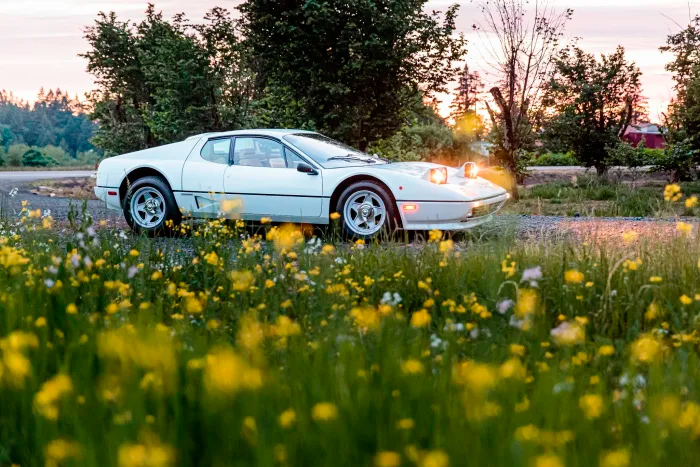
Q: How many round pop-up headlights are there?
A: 2